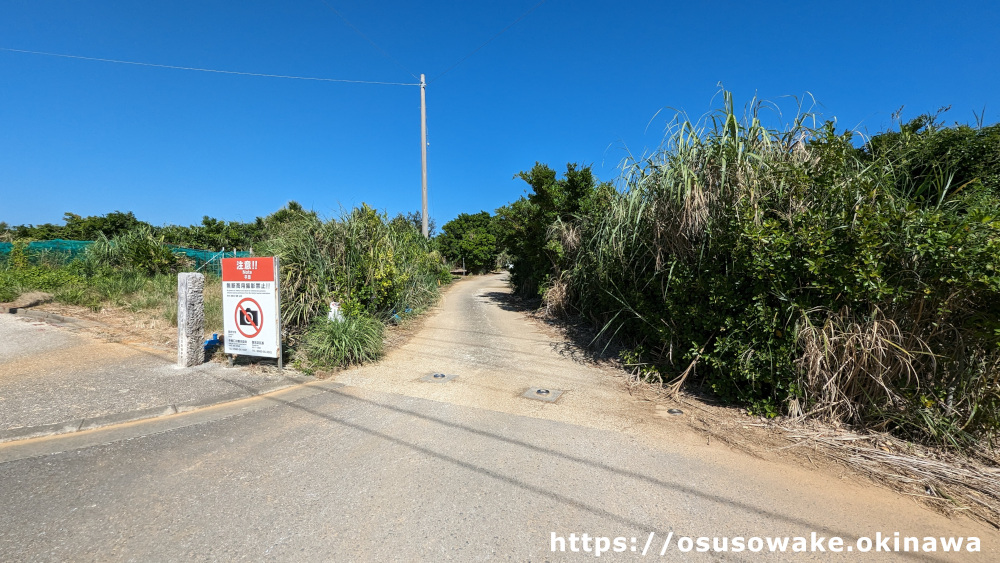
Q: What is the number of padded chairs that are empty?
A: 0